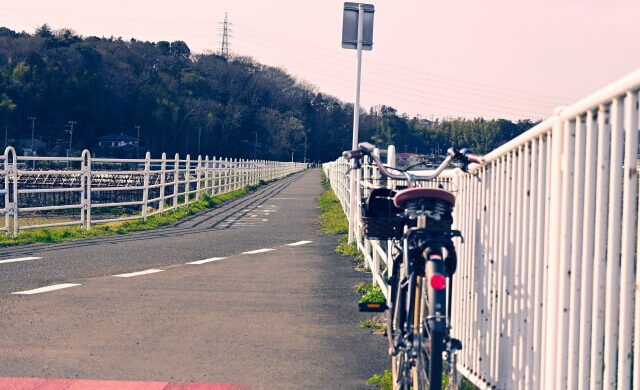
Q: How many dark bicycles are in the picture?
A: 1